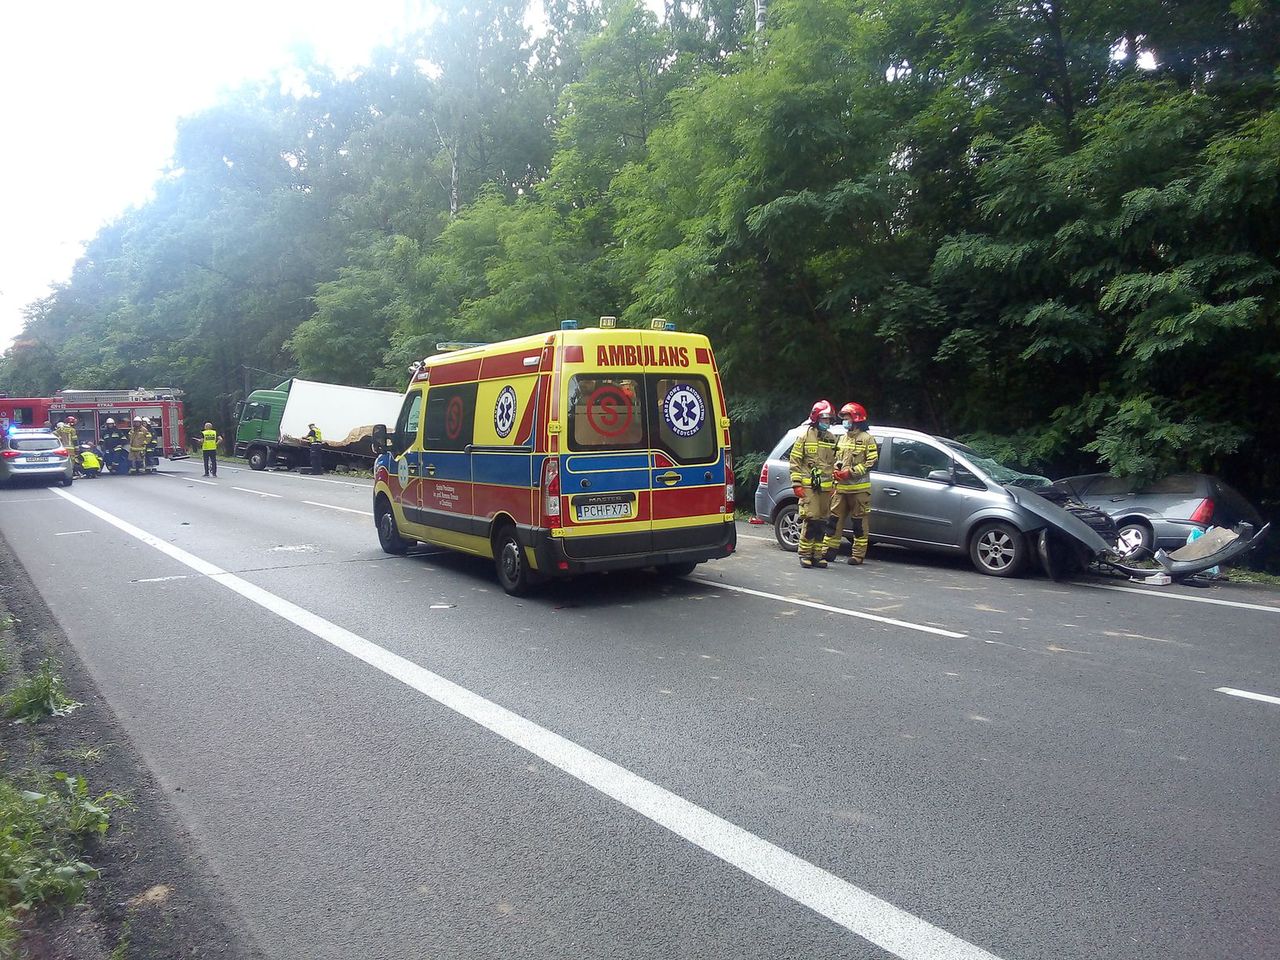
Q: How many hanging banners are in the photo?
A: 0